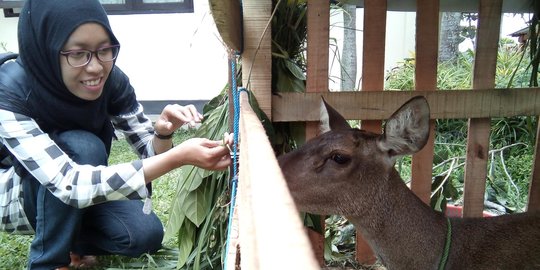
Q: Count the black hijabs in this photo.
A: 1